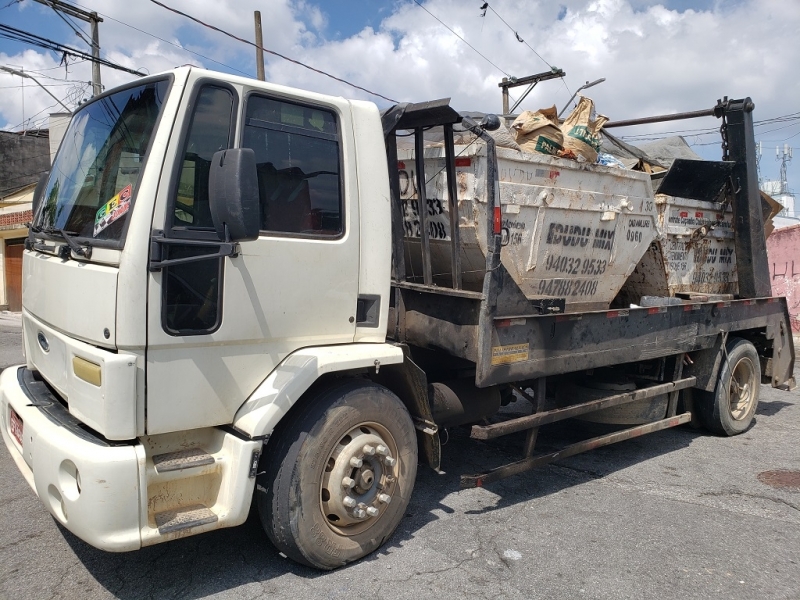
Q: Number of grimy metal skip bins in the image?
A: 2